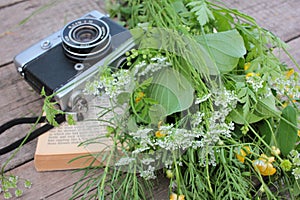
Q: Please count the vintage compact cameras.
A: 1